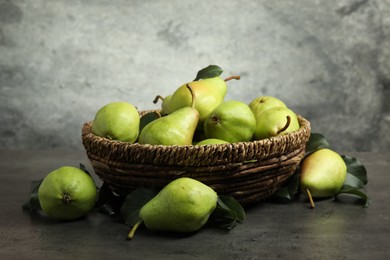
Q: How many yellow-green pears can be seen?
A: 11